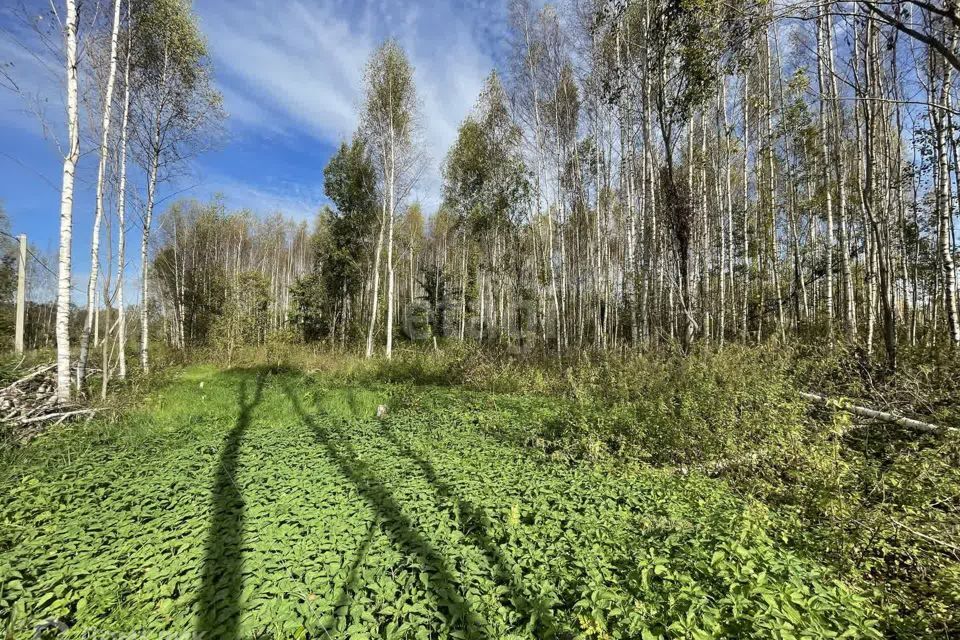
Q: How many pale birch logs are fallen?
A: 1